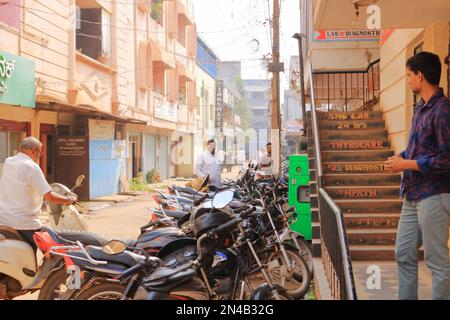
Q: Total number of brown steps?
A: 12